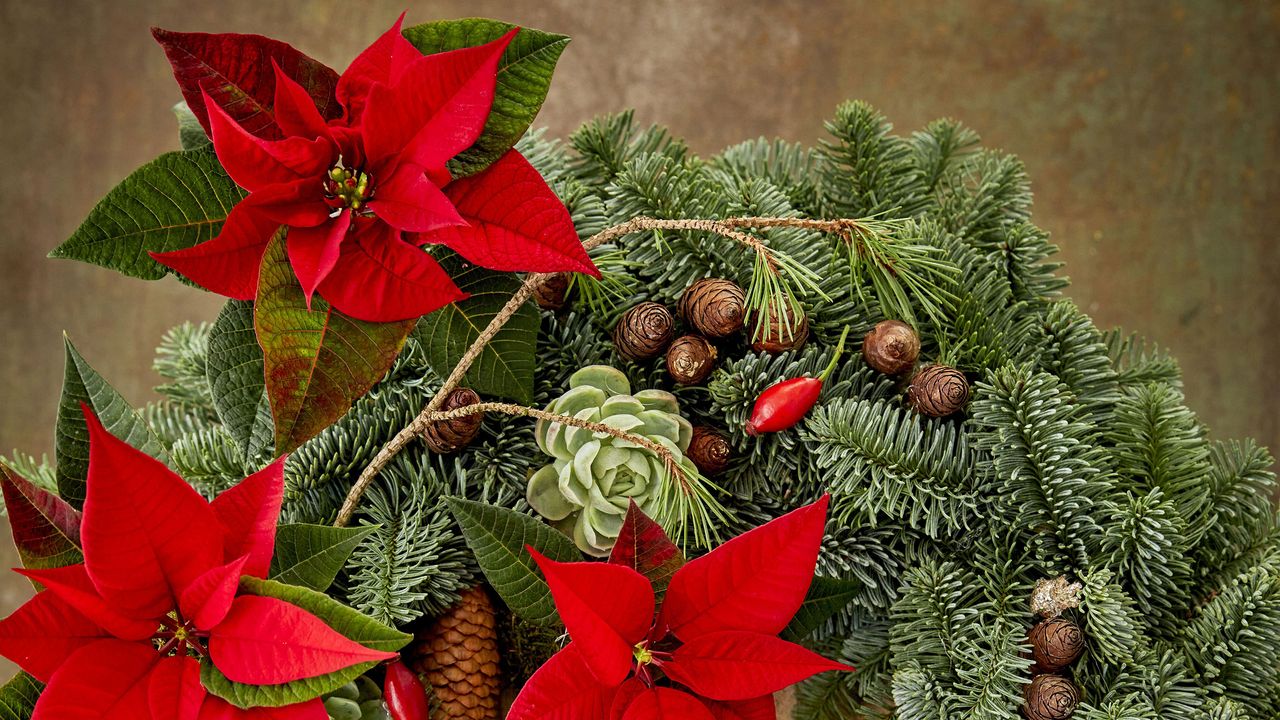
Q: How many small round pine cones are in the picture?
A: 11